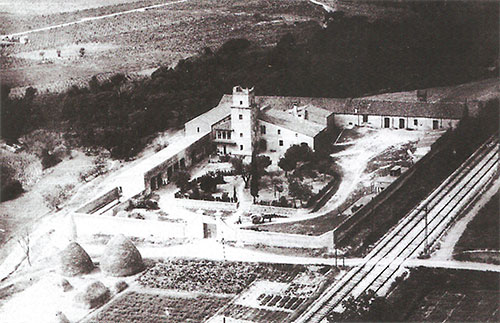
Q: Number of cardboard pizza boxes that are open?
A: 0